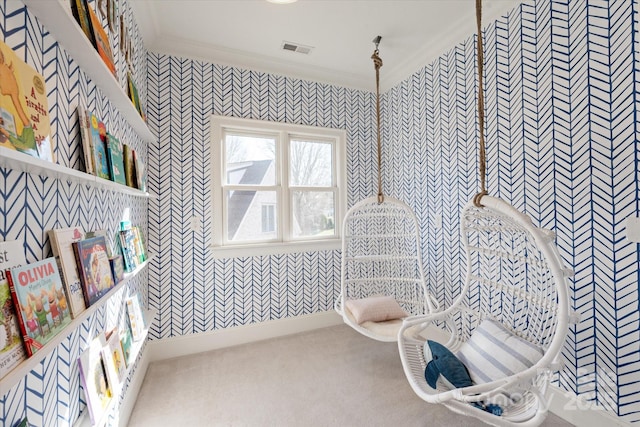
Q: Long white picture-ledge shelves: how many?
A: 4